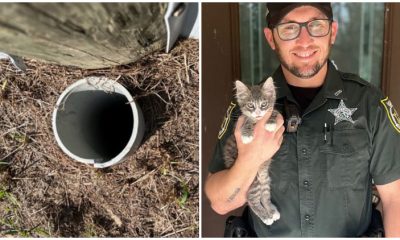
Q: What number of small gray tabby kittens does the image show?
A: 1